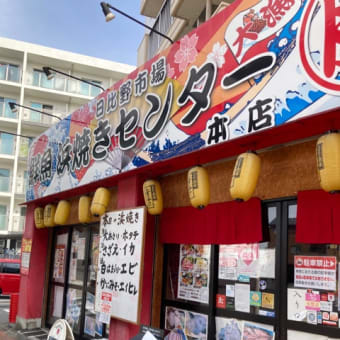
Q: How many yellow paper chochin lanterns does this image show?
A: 9